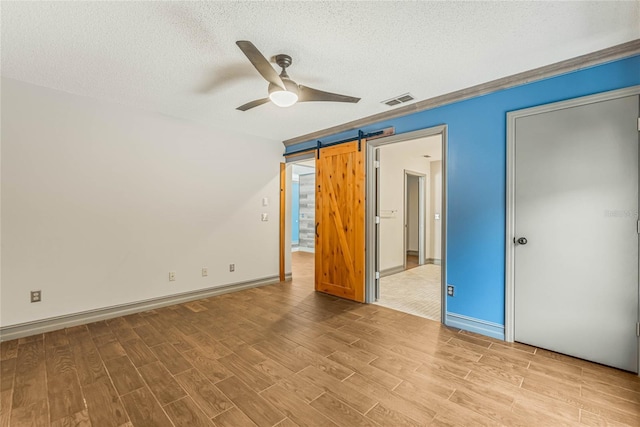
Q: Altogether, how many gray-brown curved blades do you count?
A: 3